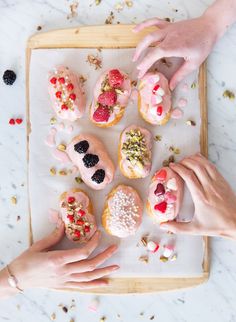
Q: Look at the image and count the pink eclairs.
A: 8